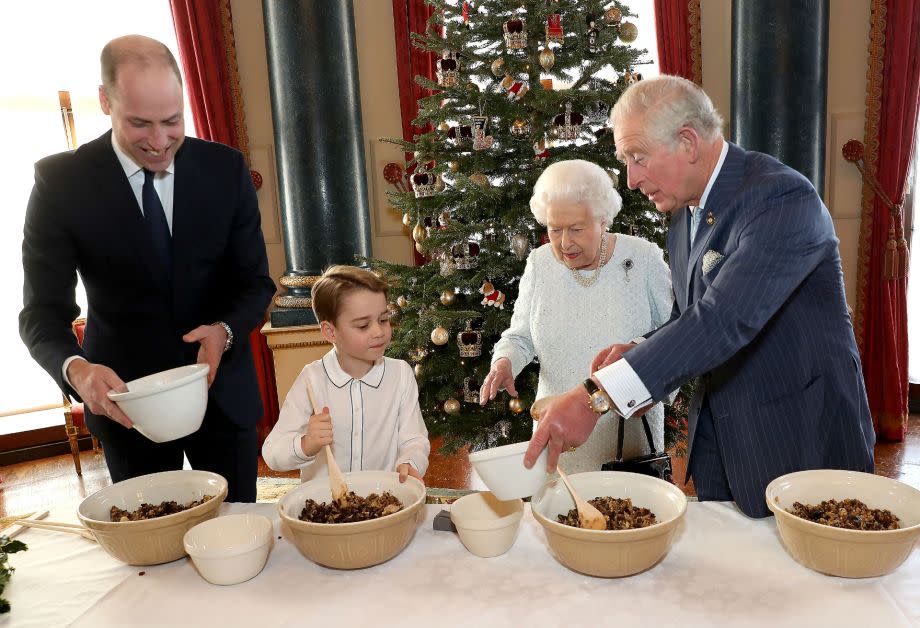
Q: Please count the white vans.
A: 0